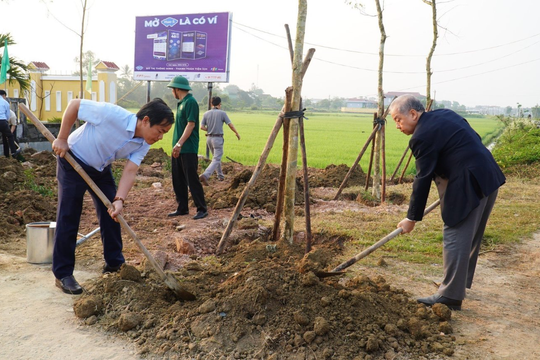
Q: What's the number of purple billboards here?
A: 1